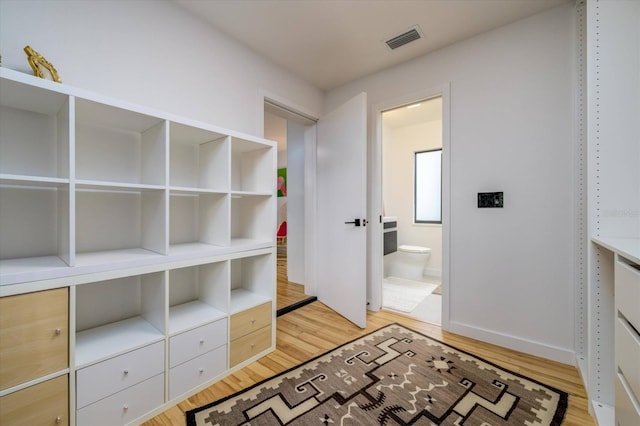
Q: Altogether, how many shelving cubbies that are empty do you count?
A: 11